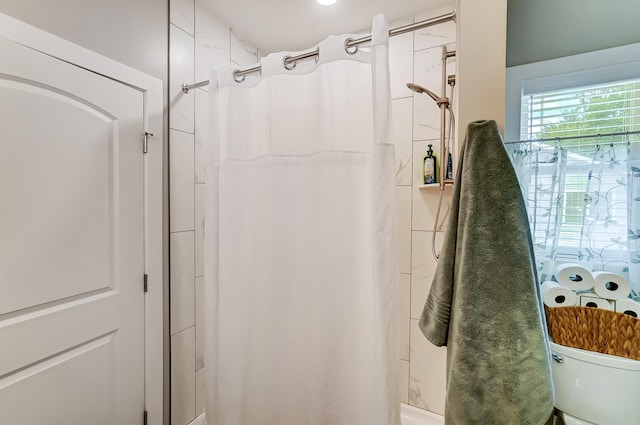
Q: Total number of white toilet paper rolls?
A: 5